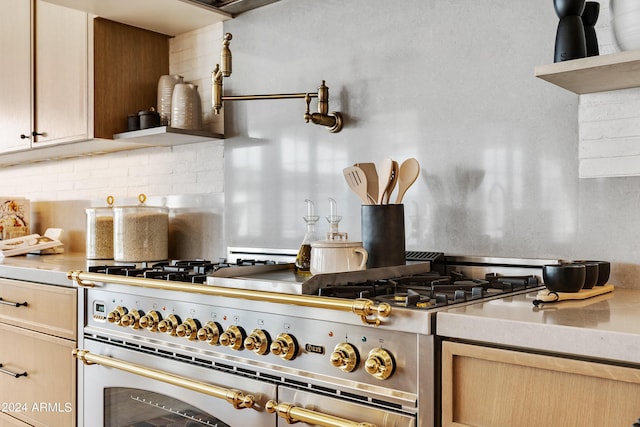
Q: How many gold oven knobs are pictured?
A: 11